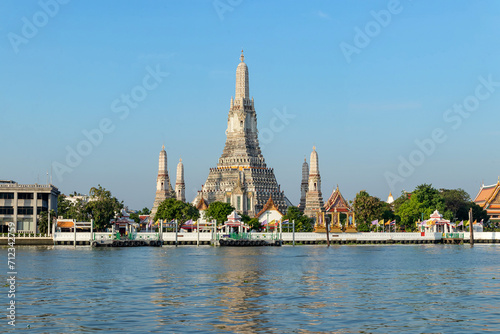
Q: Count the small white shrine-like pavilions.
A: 3